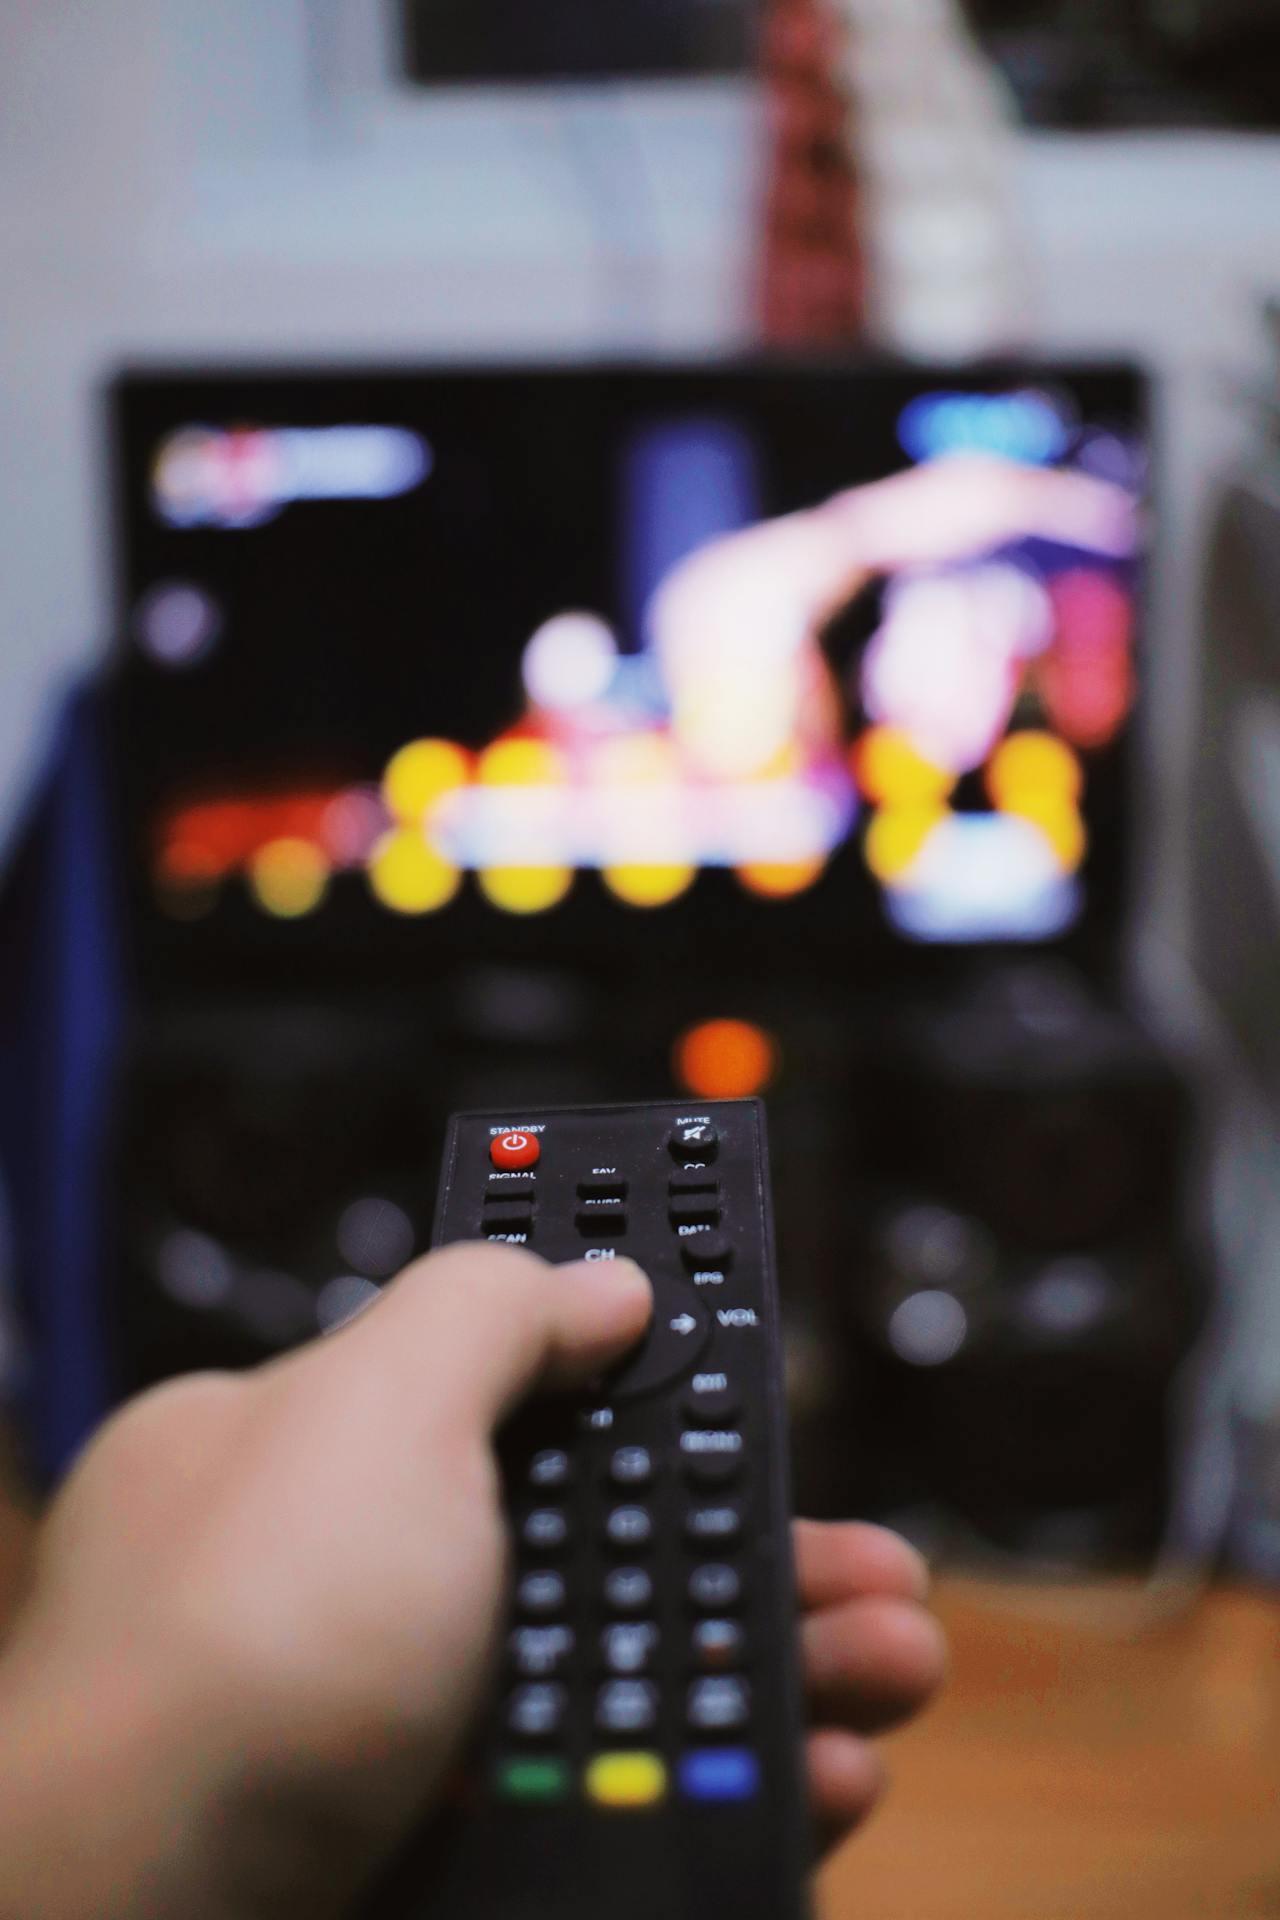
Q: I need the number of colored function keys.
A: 3